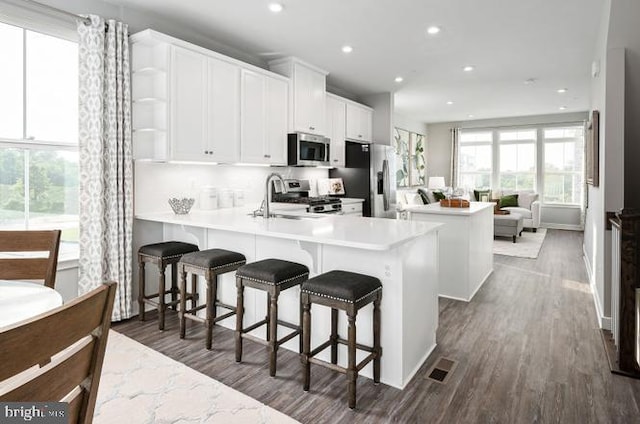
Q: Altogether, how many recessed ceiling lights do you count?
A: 9